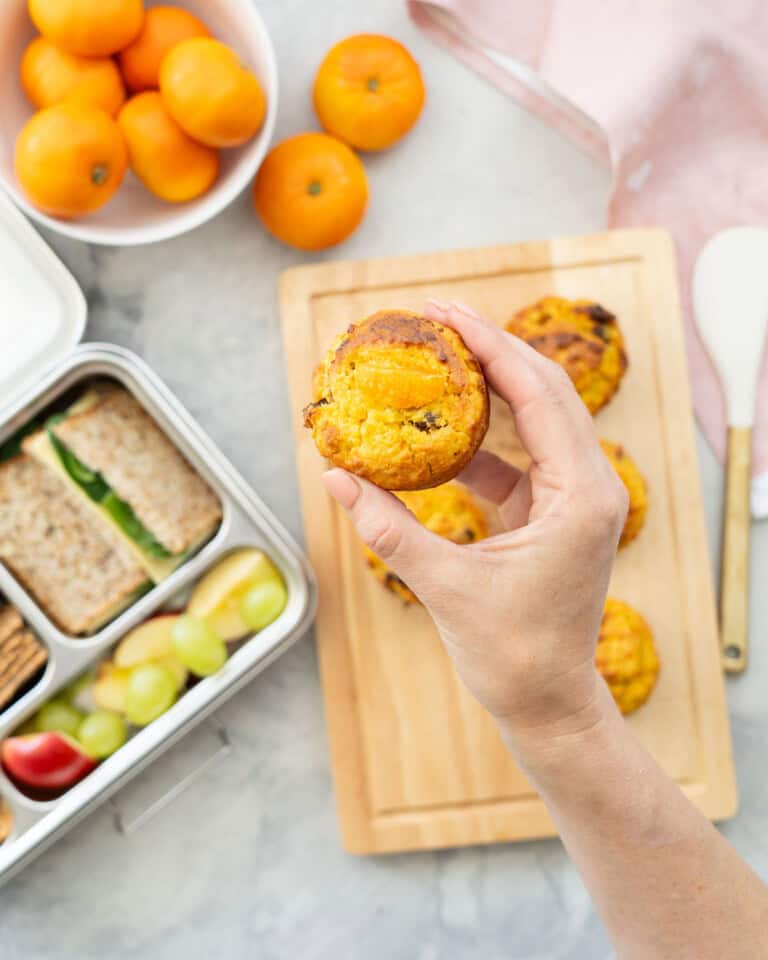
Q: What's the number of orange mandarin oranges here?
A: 8